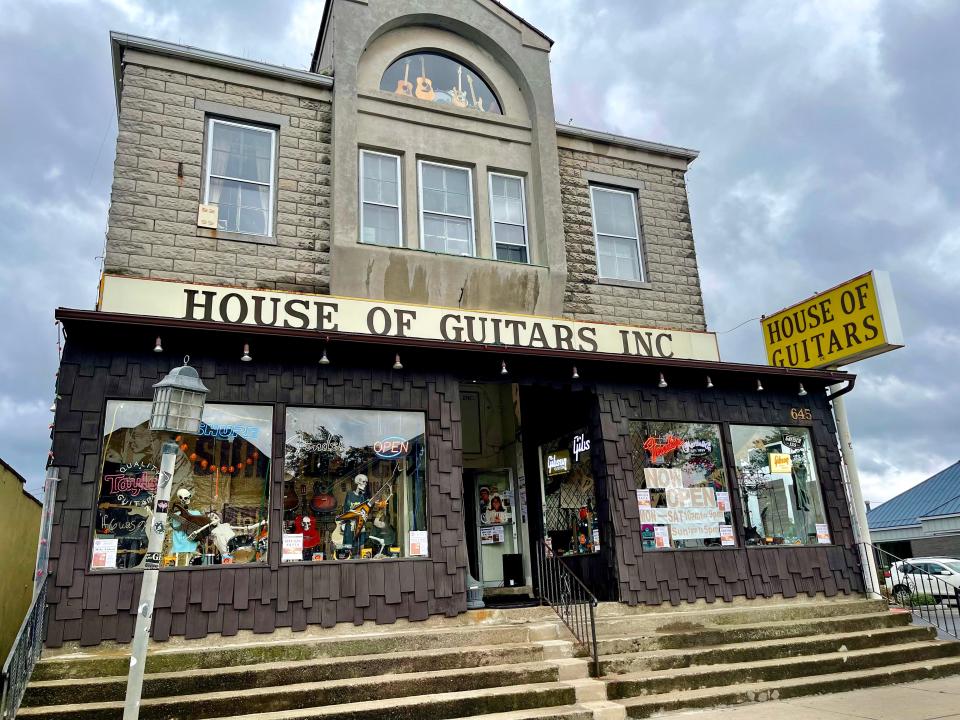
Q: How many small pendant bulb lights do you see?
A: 10